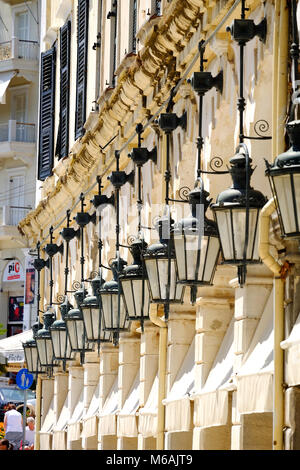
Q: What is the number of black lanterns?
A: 11